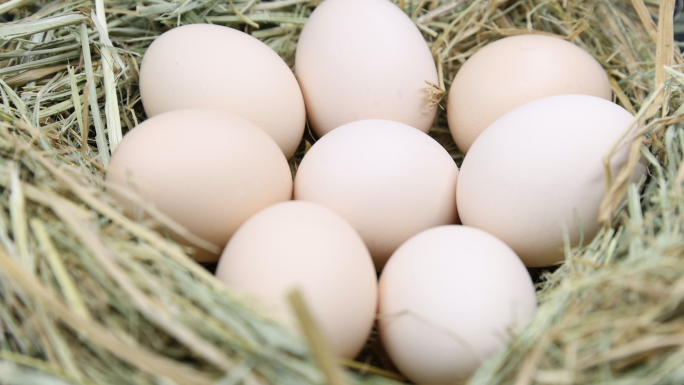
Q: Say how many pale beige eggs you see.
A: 8